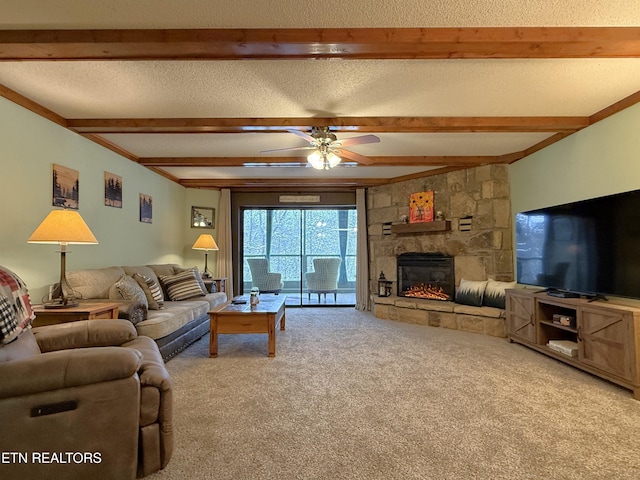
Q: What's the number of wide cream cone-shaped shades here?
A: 2